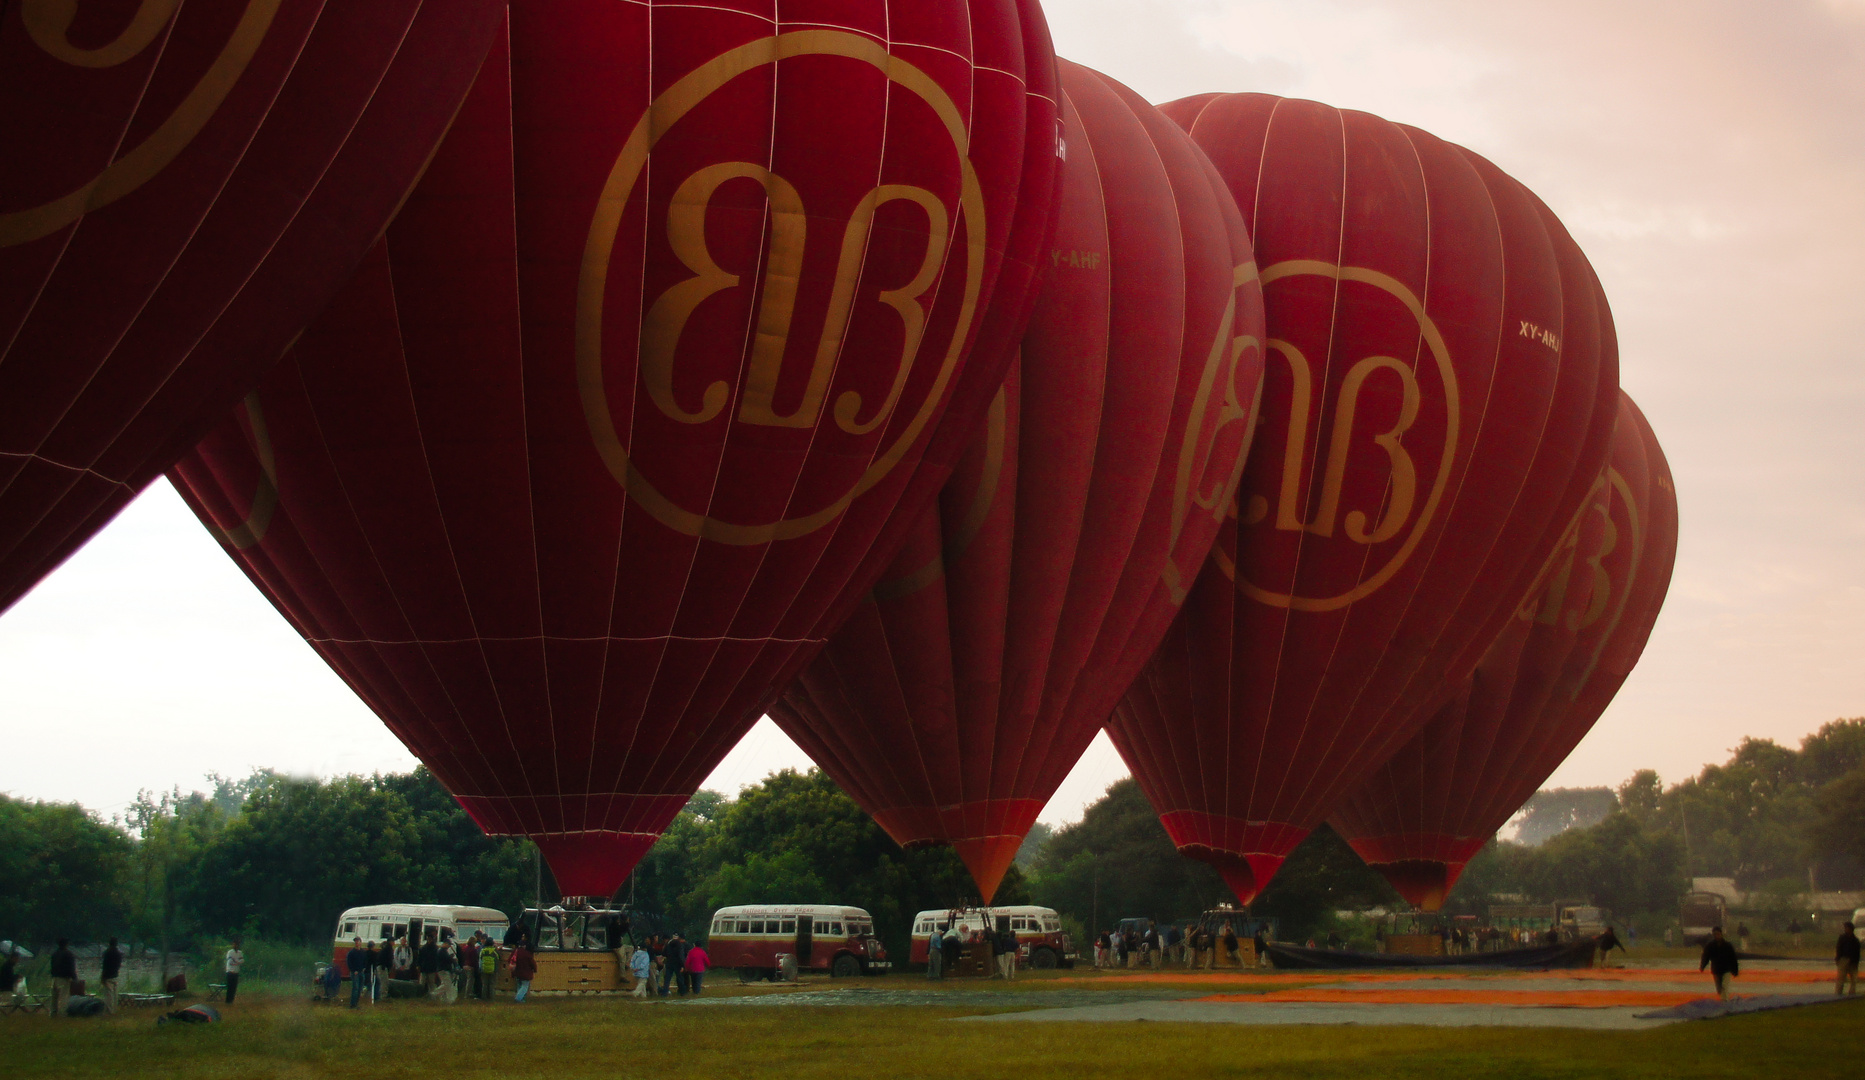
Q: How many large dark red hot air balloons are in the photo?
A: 5